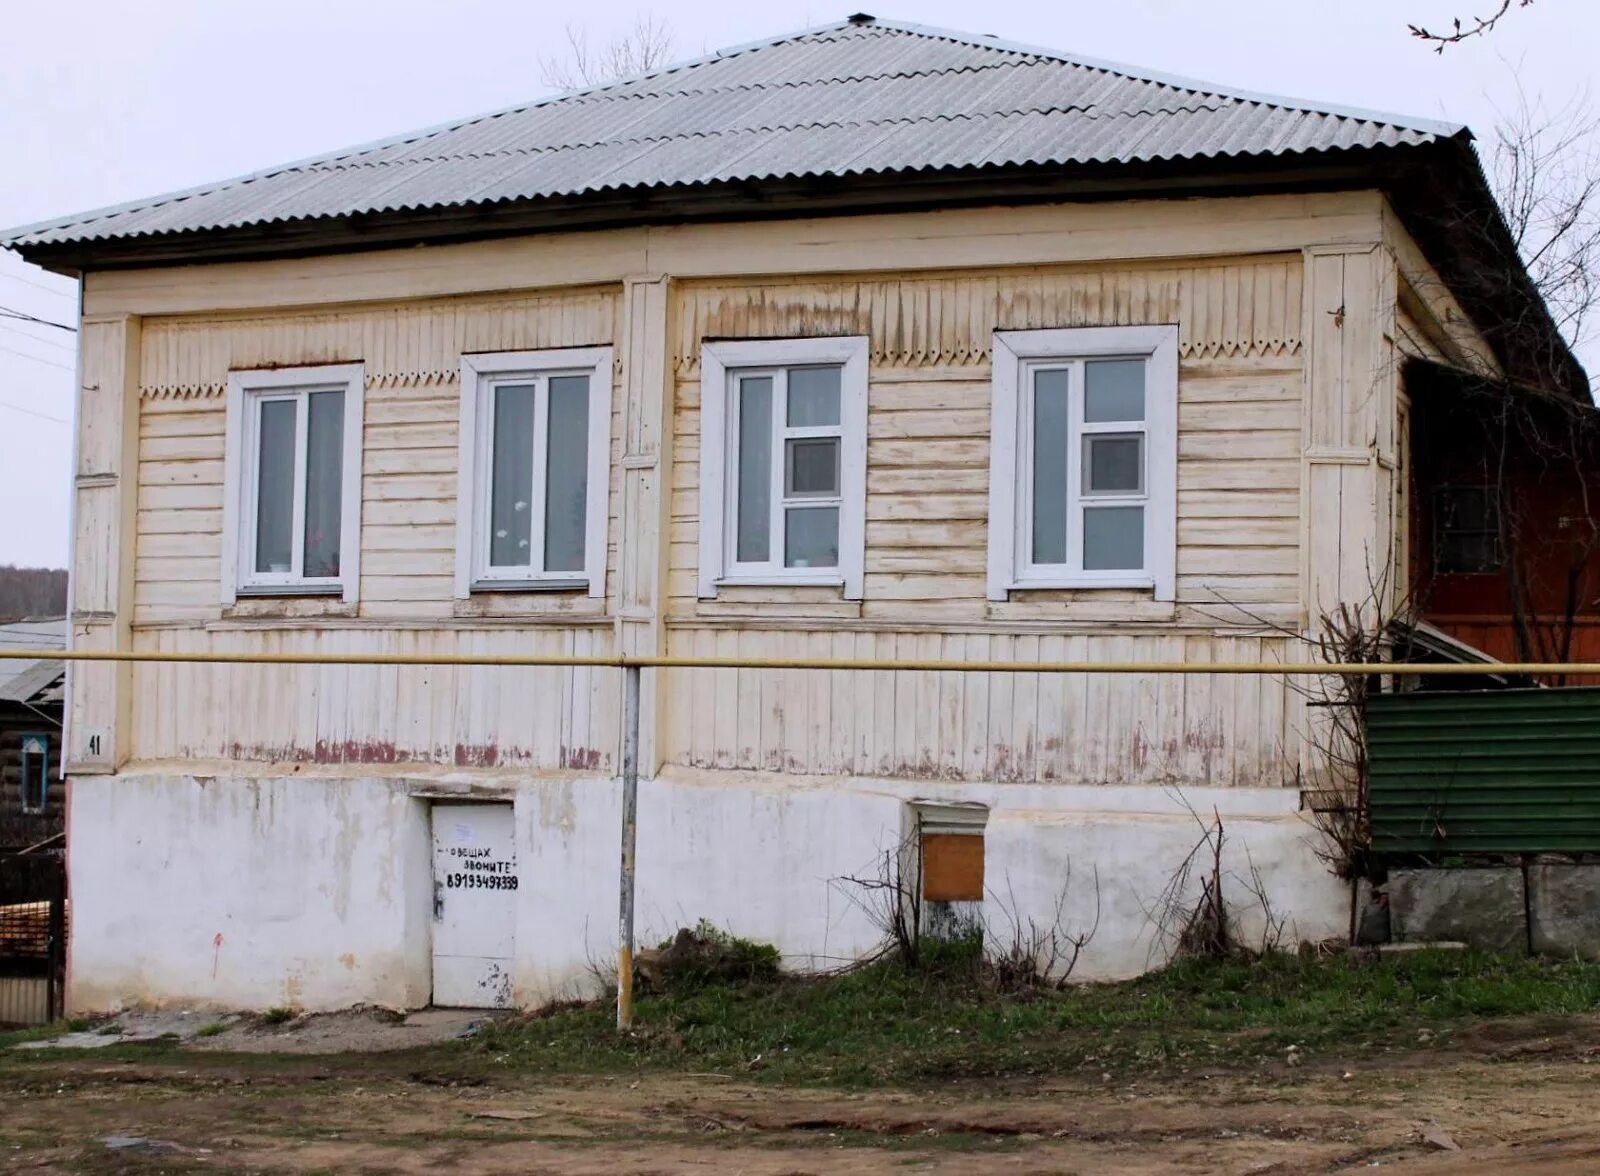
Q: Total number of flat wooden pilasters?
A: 3